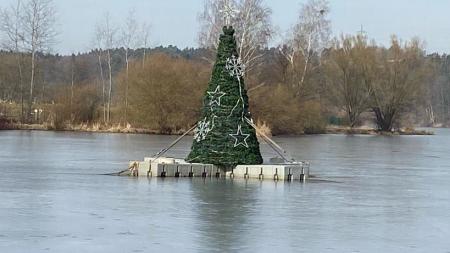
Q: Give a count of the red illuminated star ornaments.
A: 0